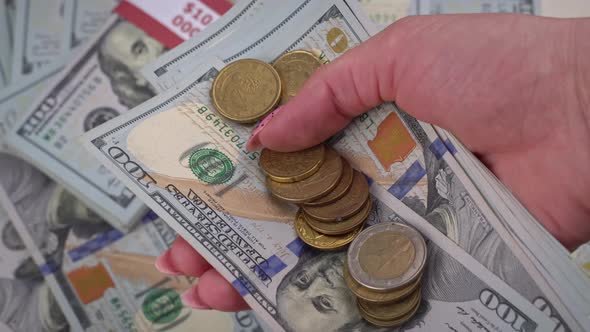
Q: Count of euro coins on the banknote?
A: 12